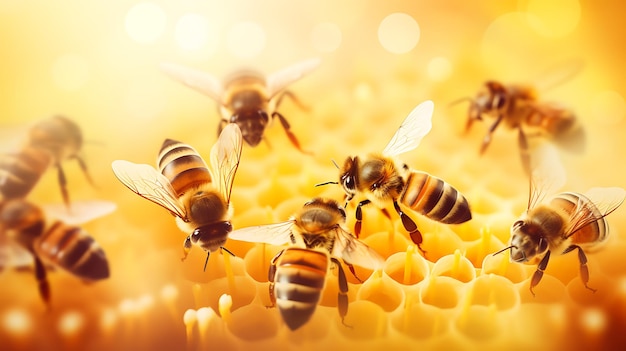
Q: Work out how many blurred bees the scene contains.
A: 4